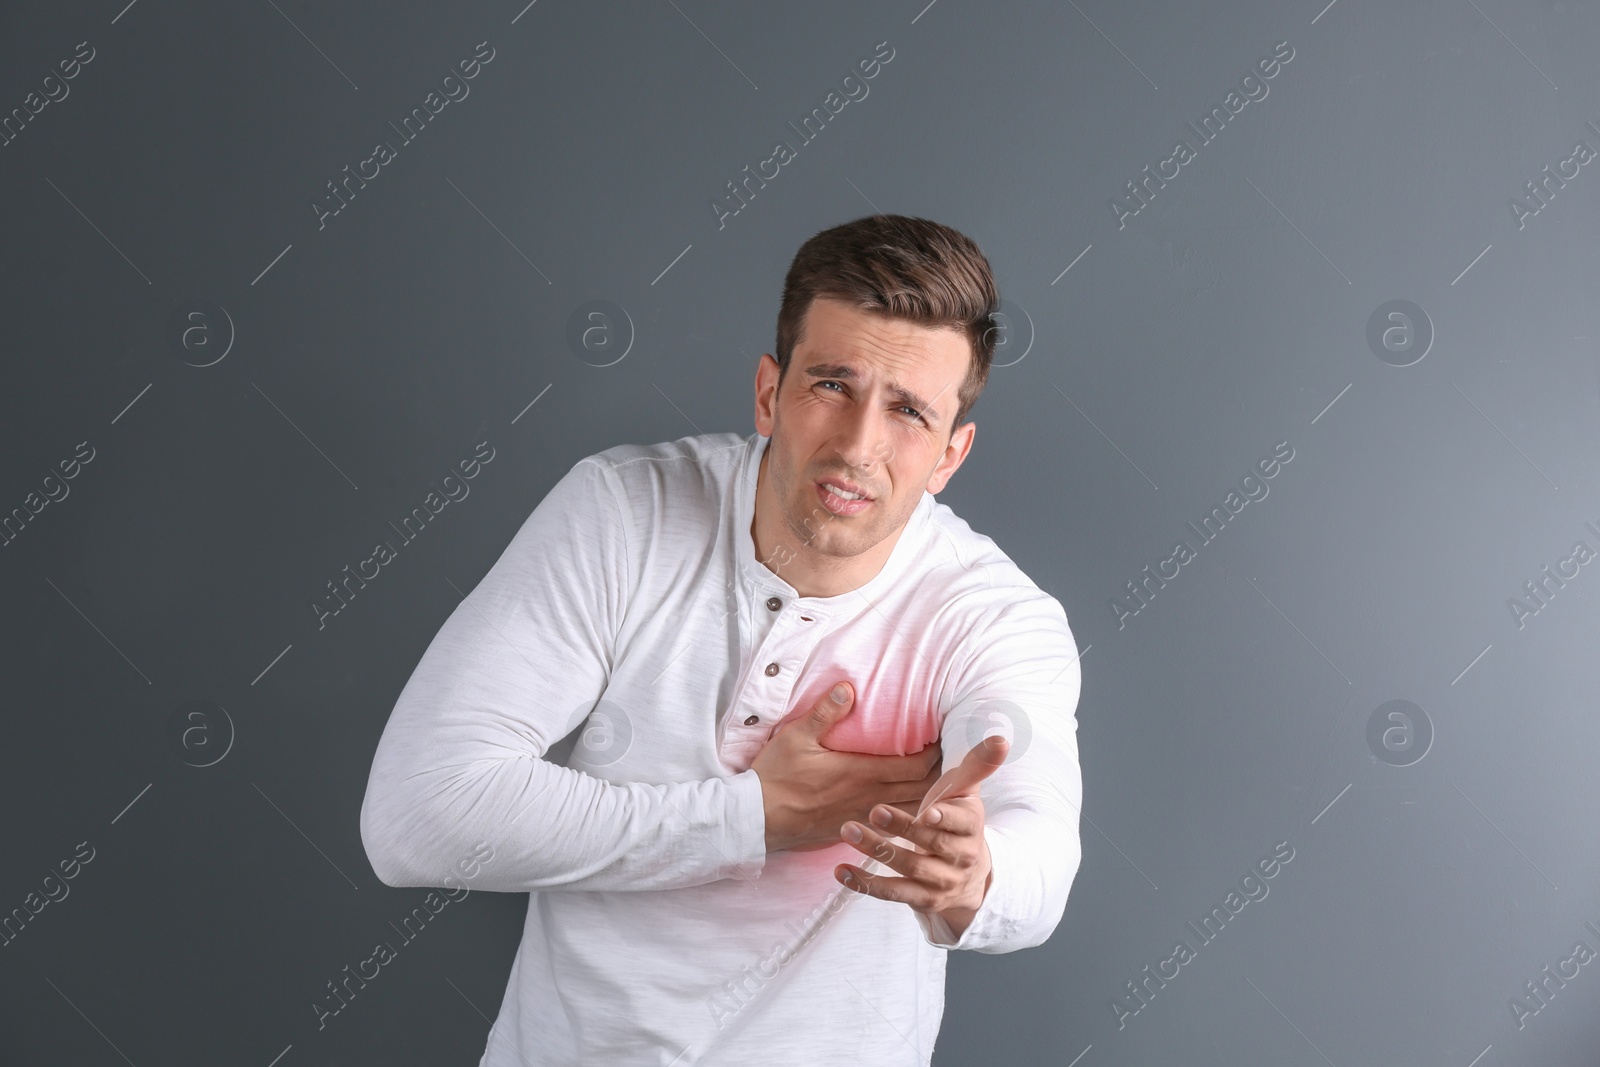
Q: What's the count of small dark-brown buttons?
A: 3